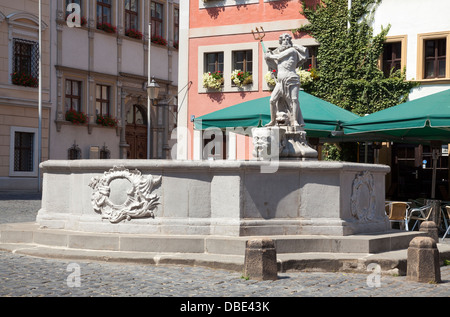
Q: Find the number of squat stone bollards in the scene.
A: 3